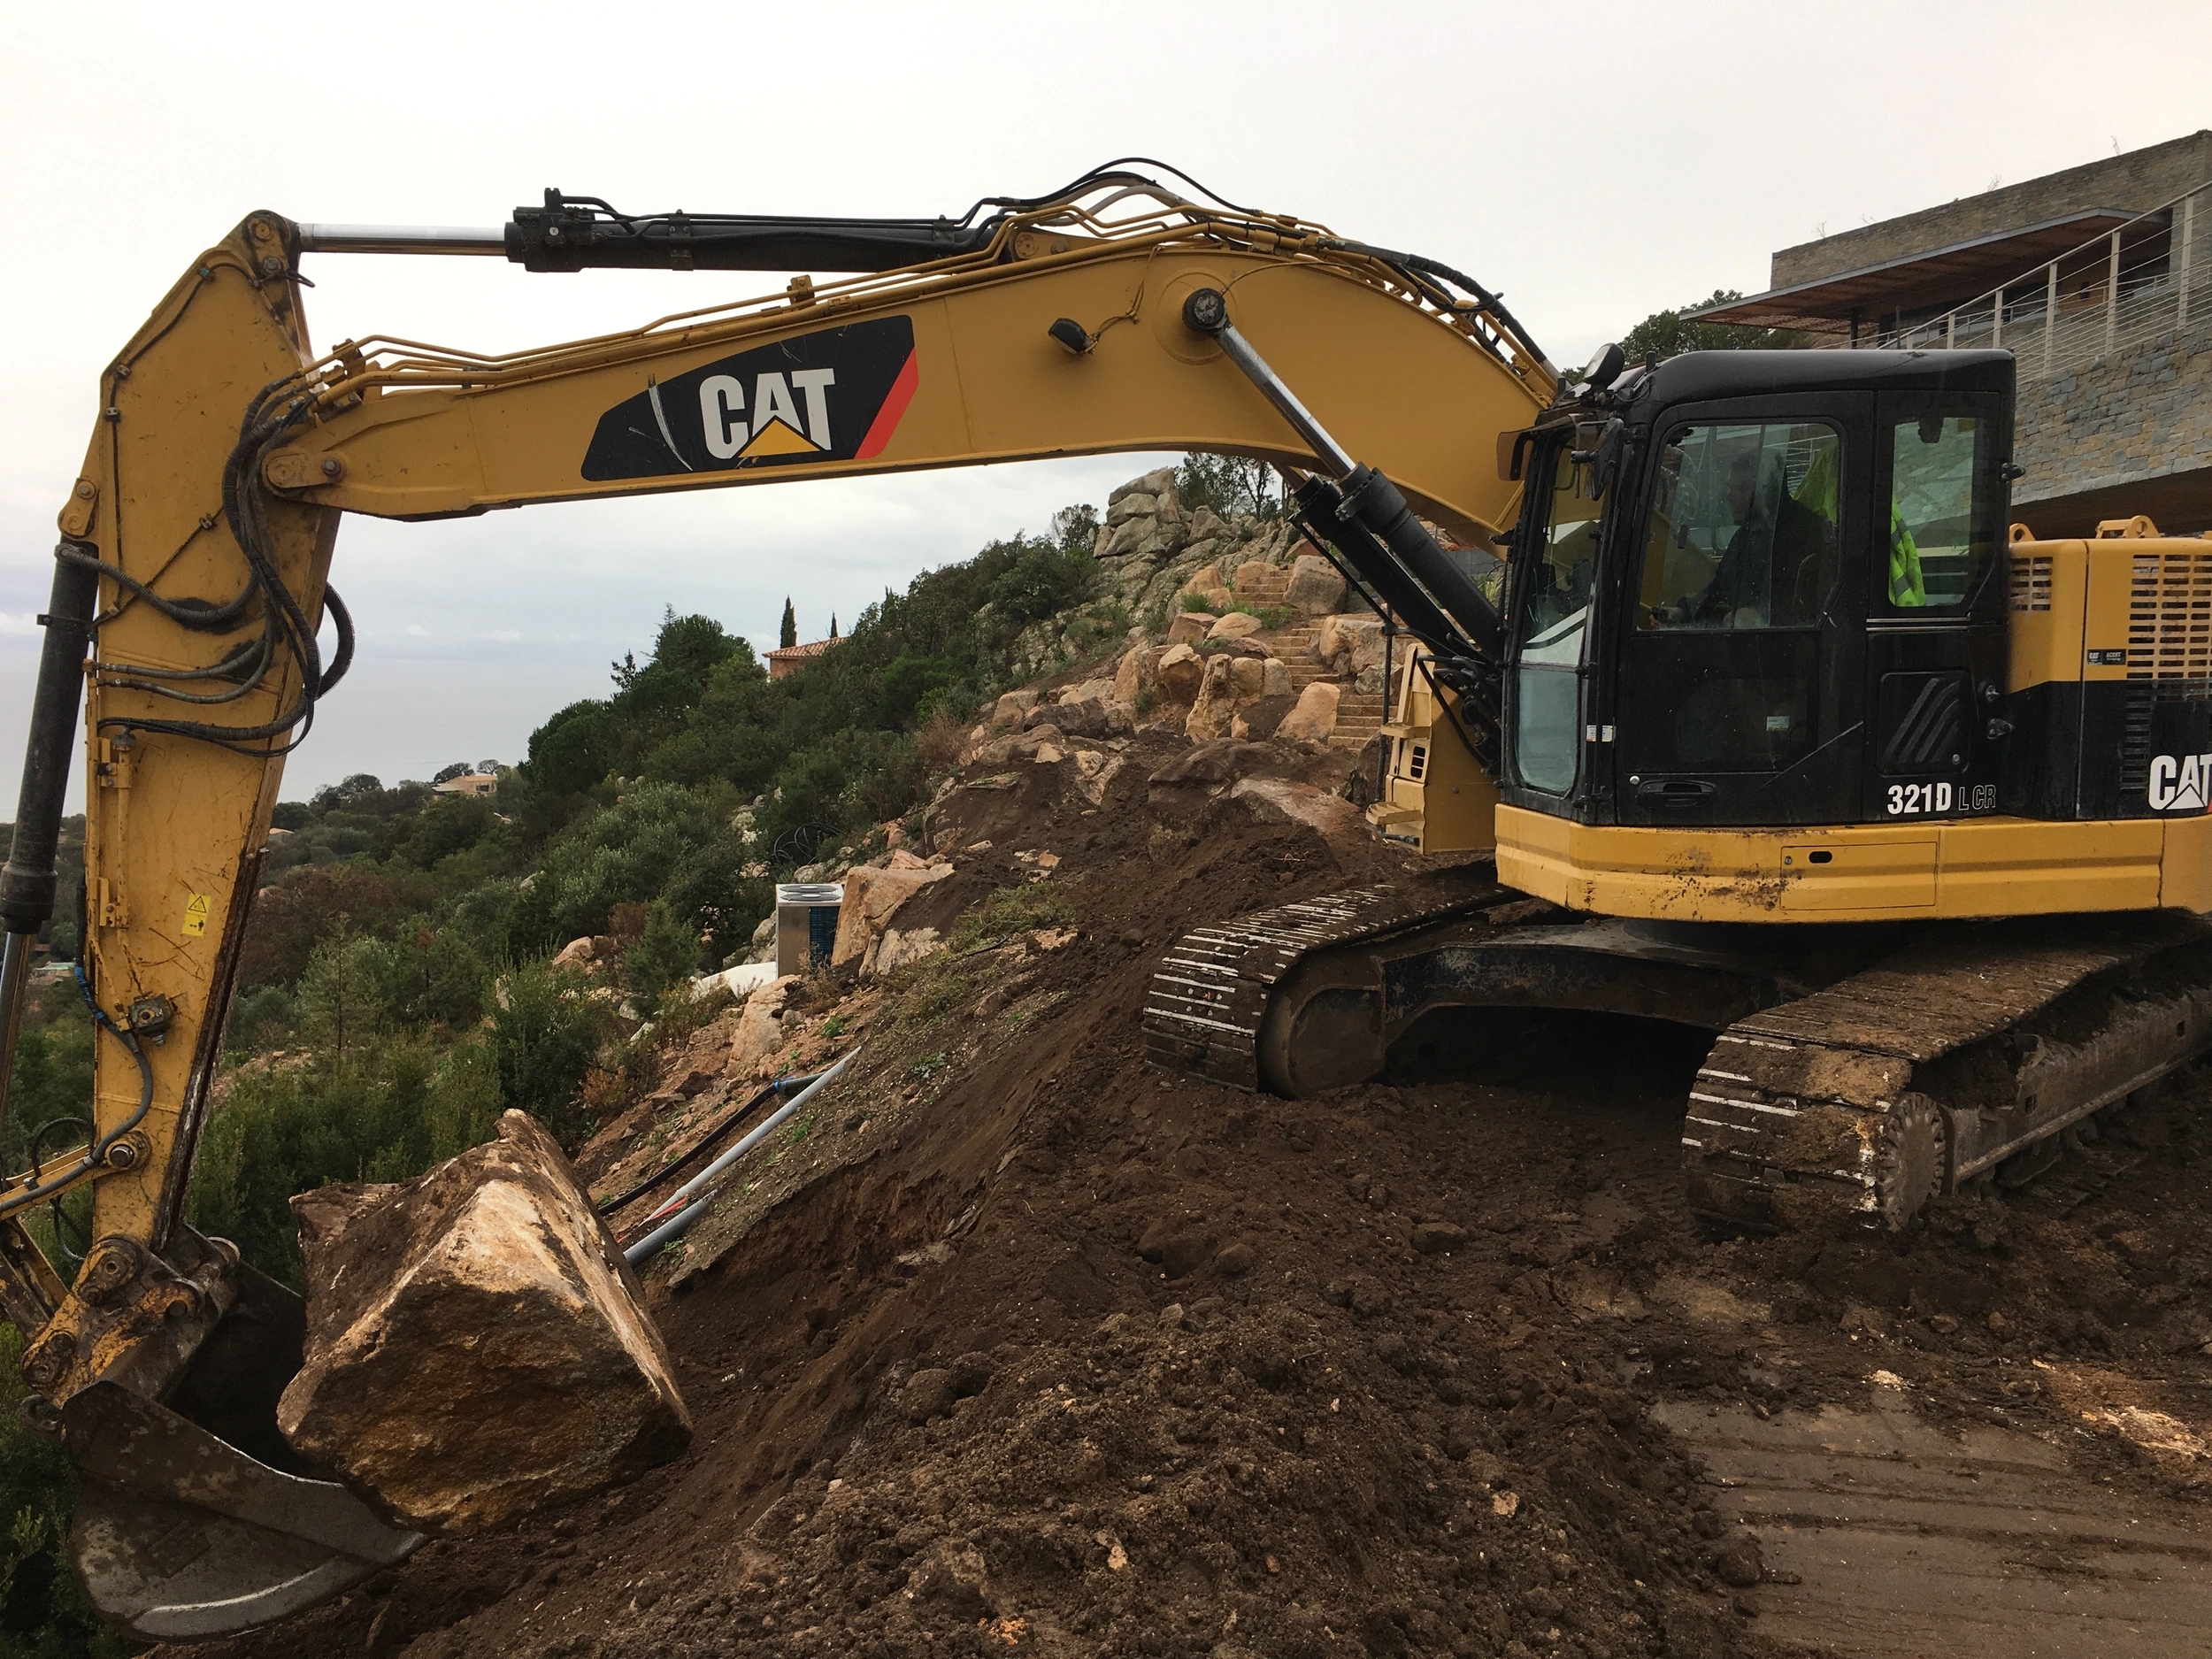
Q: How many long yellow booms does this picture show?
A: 1